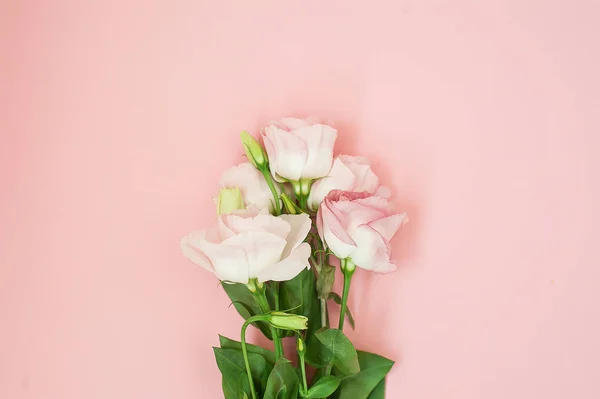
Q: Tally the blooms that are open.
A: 5